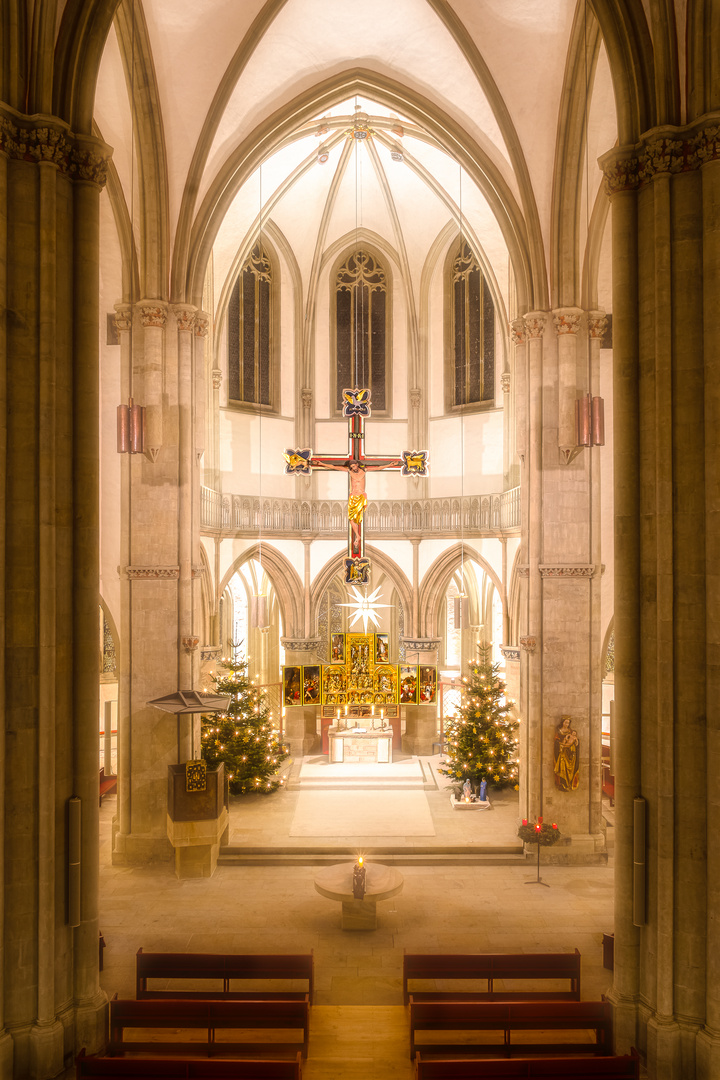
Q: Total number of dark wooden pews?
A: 6